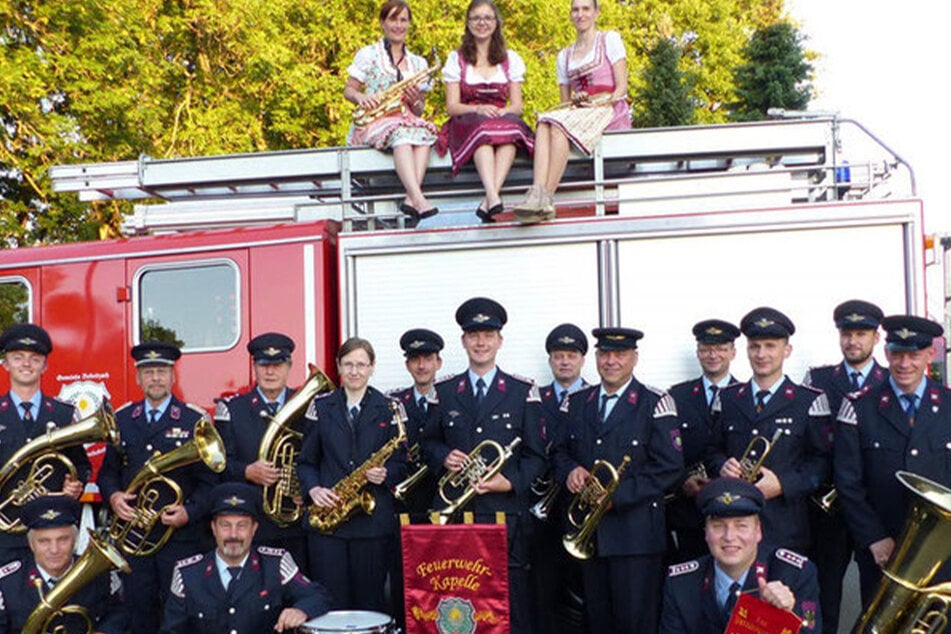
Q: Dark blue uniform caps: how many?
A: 14